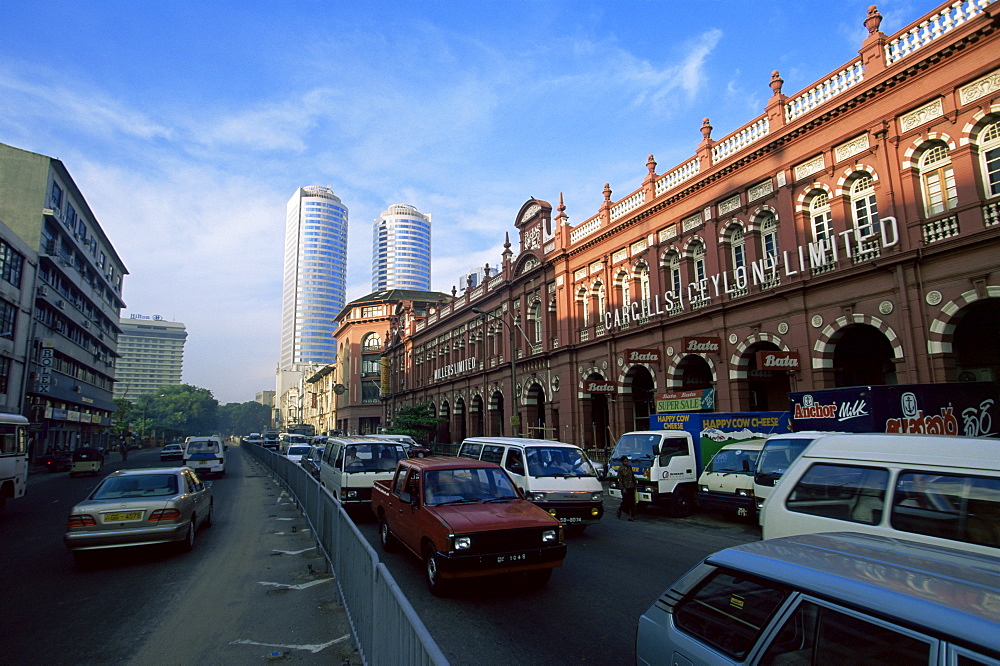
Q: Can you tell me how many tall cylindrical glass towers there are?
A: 2